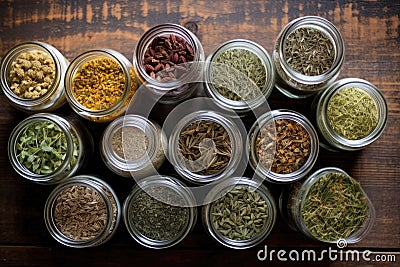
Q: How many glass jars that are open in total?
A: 14